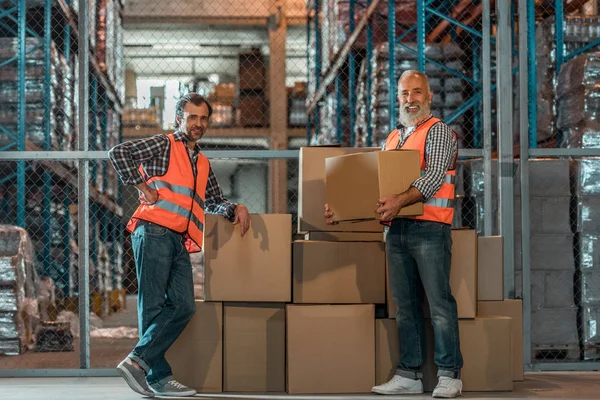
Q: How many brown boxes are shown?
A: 13